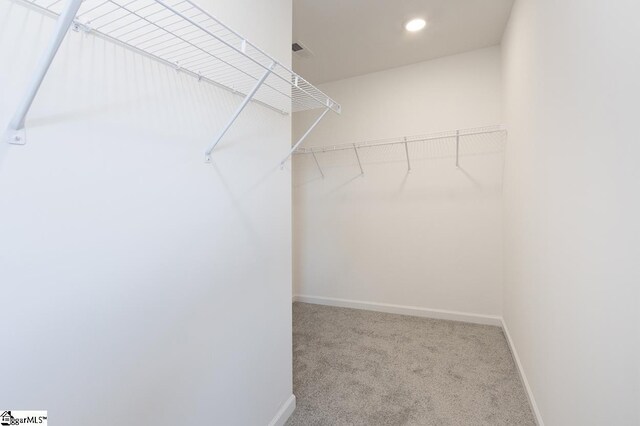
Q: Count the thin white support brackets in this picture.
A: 7